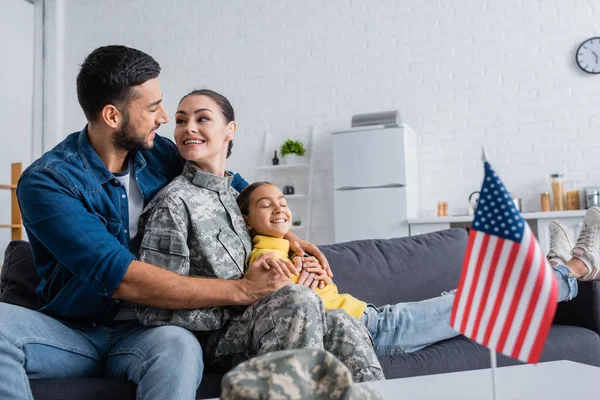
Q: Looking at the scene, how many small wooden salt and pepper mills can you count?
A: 2